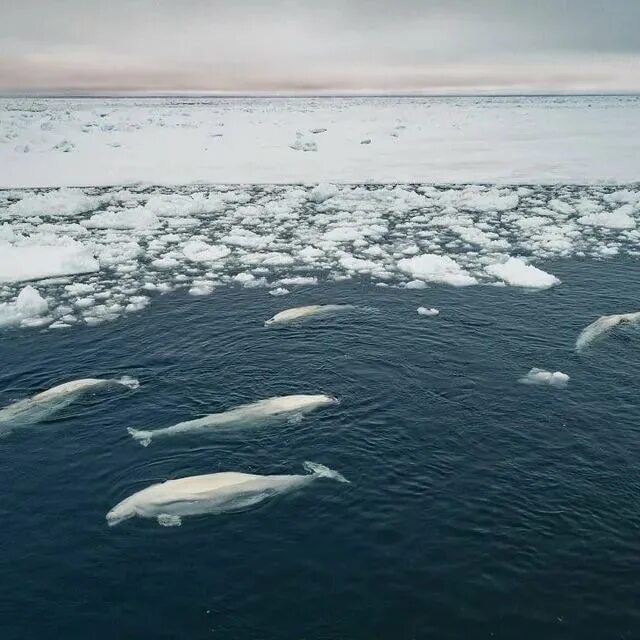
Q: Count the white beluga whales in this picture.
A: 5